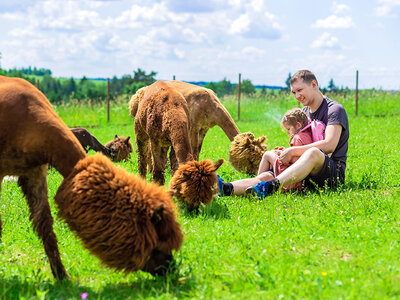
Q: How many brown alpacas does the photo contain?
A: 4